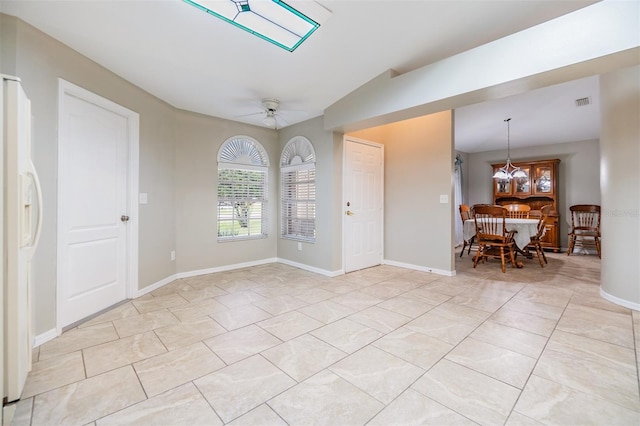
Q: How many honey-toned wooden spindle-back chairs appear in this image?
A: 5